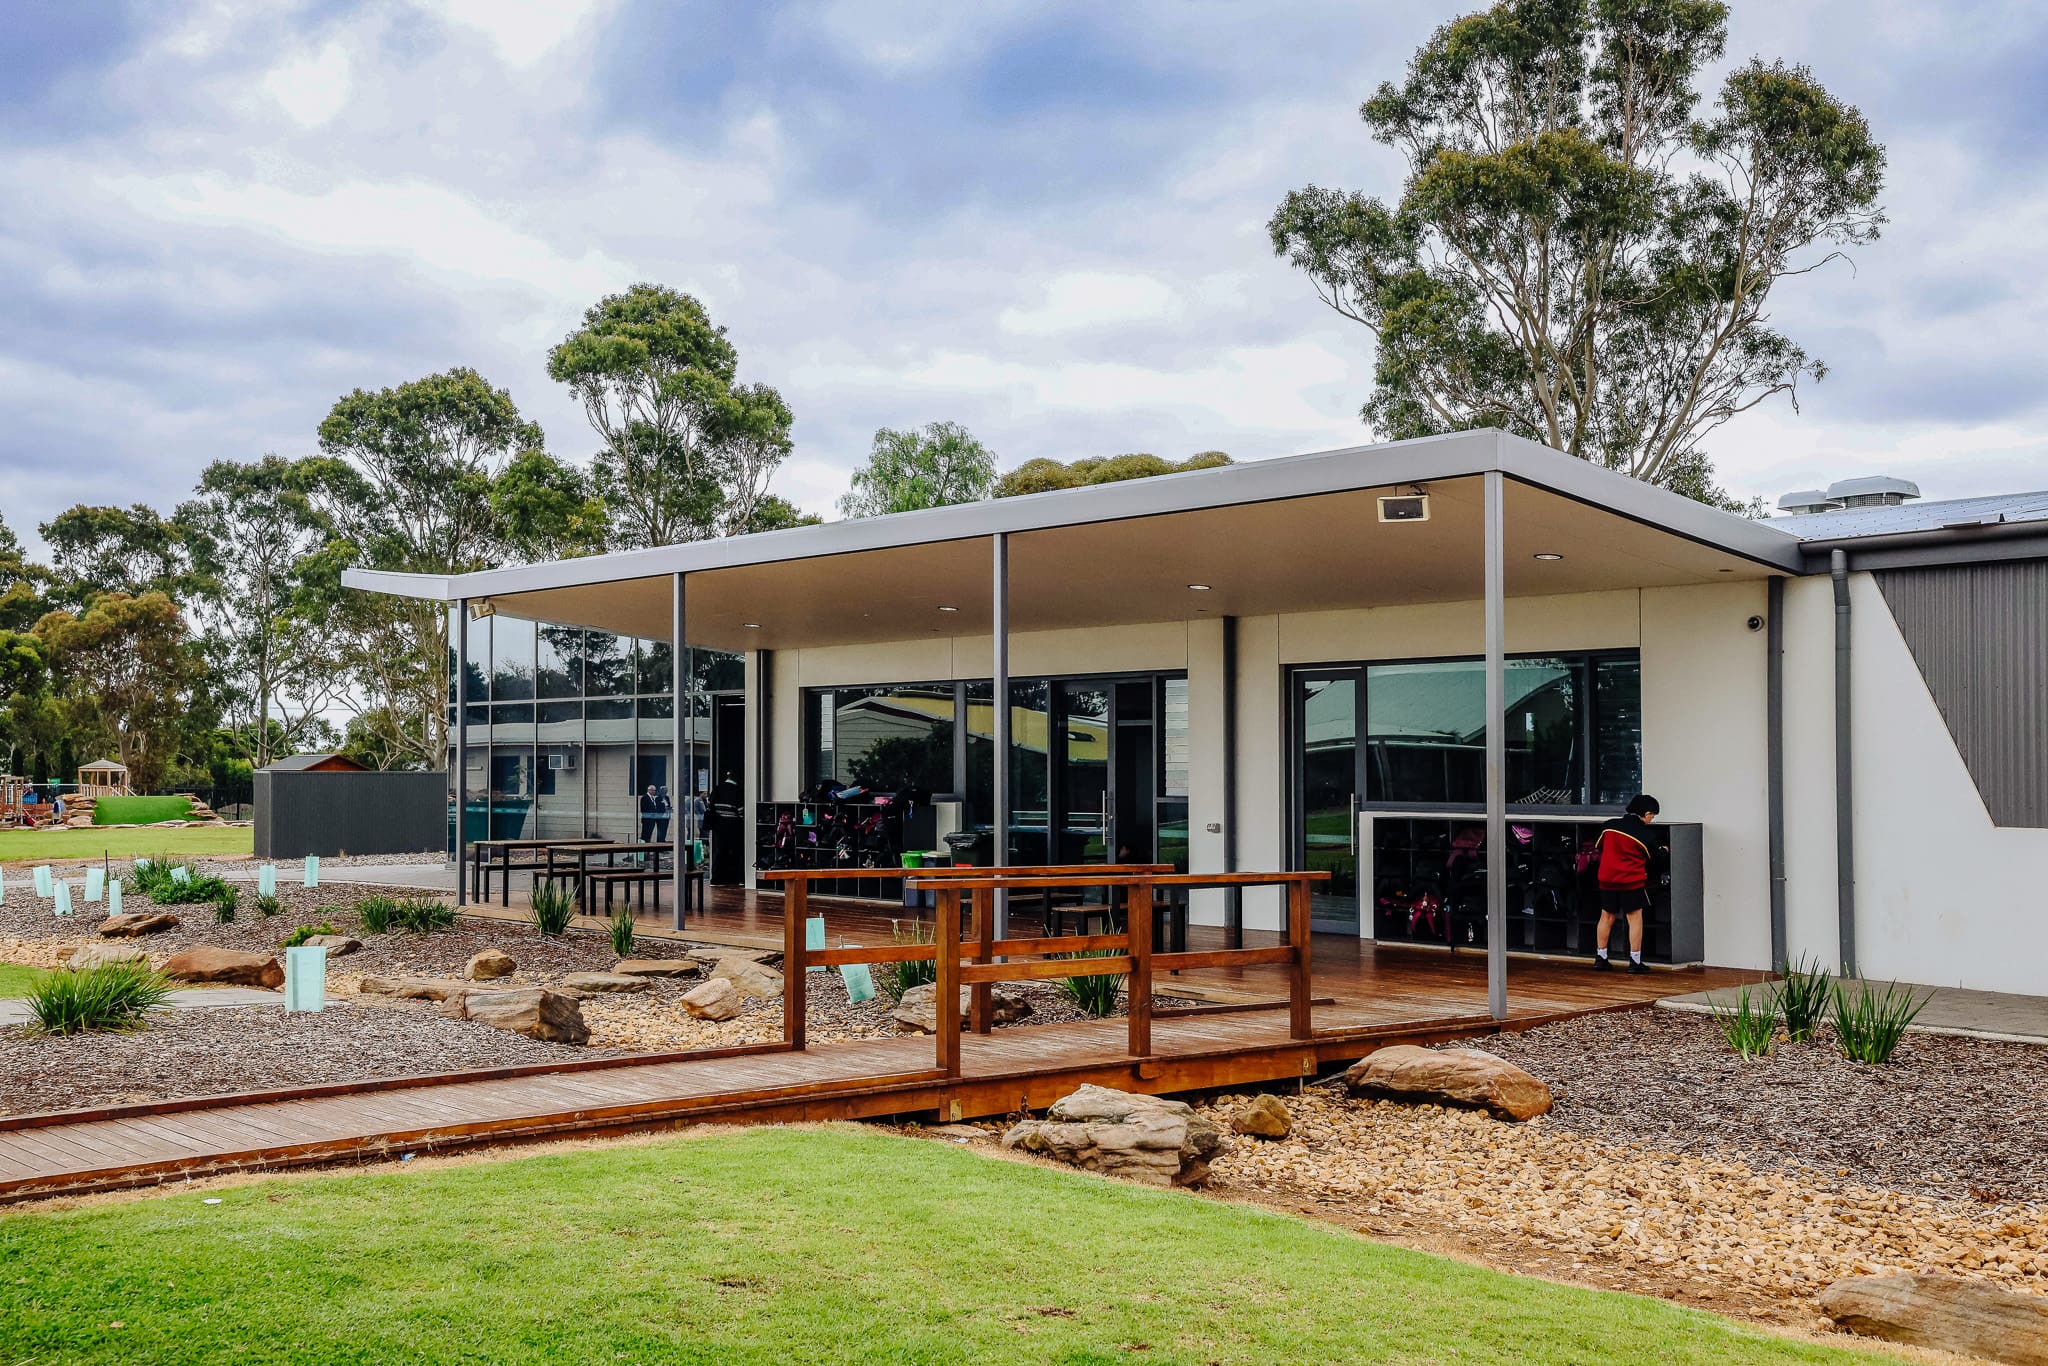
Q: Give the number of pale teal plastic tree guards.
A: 12